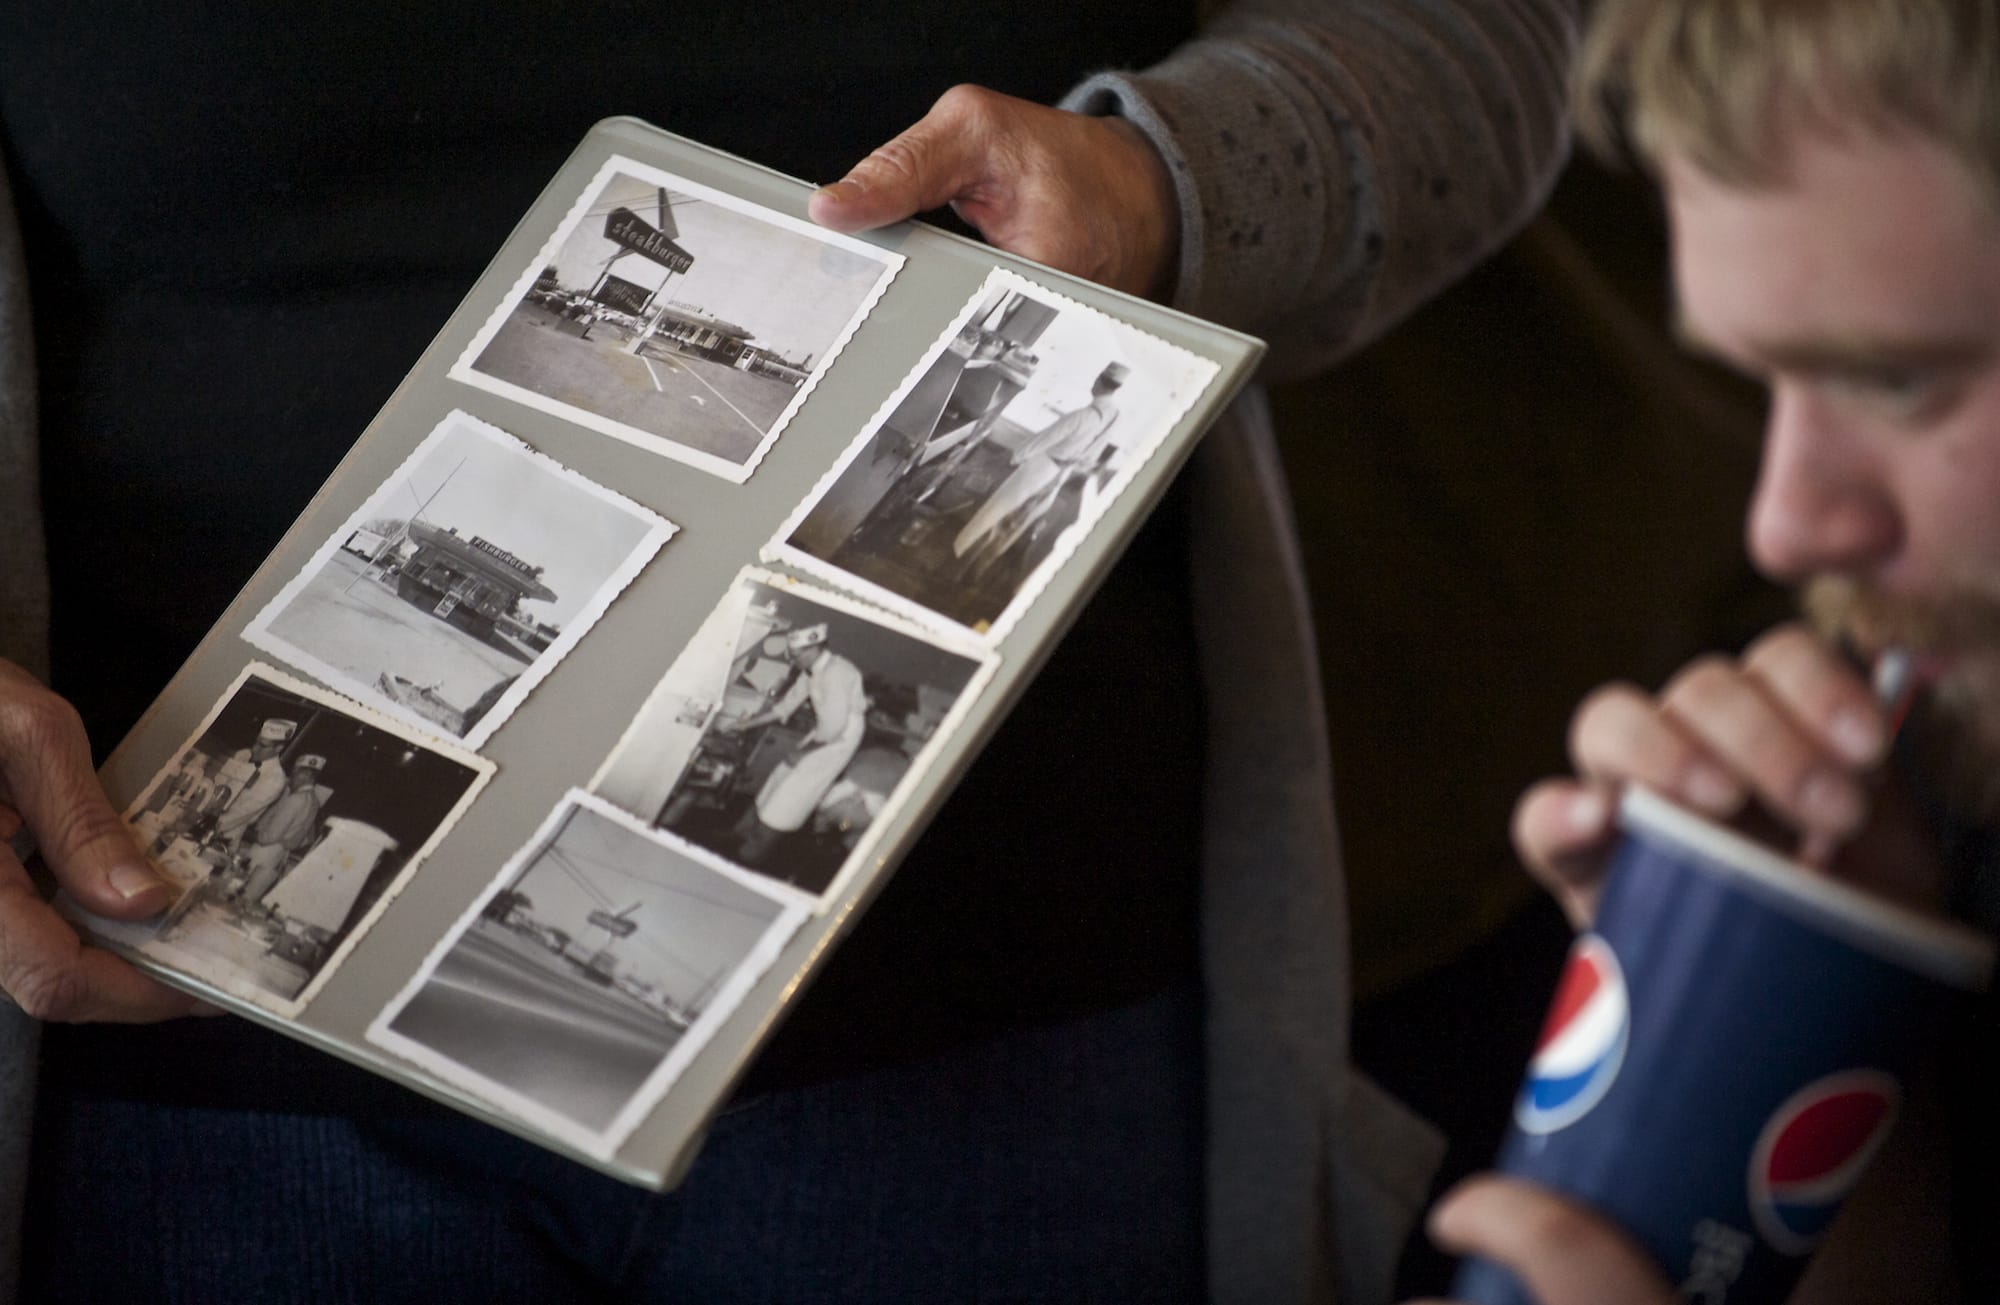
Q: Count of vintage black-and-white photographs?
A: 6